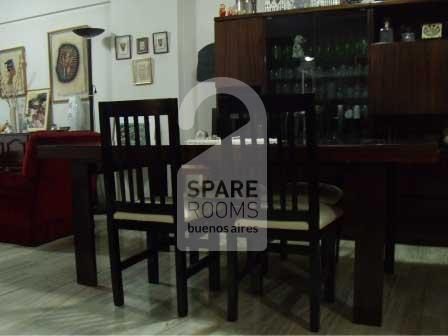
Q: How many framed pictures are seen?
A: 7